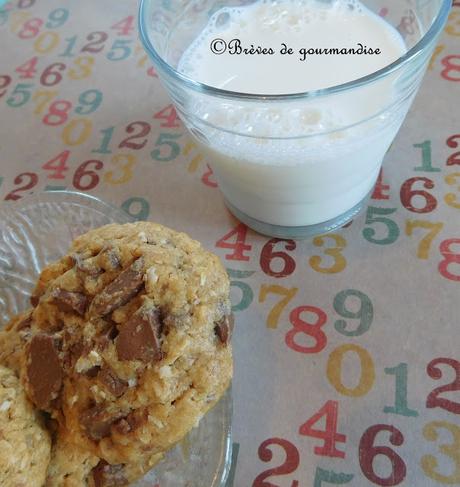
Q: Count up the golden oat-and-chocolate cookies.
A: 3